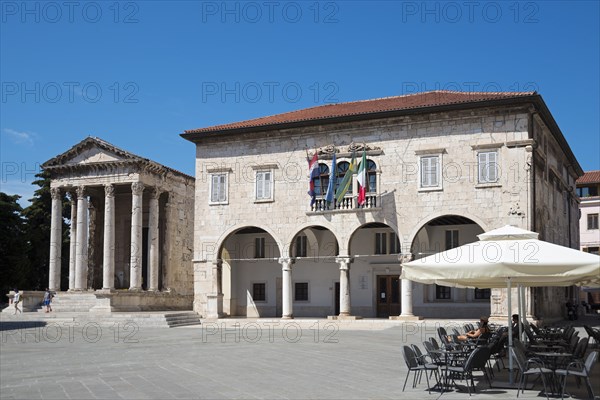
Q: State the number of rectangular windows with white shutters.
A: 4